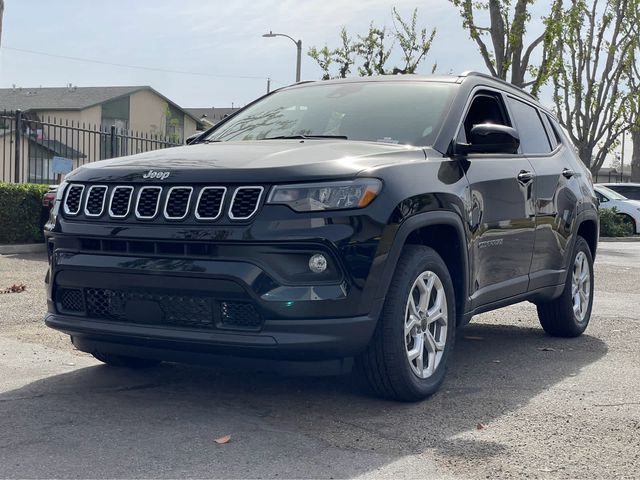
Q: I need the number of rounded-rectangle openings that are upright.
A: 7